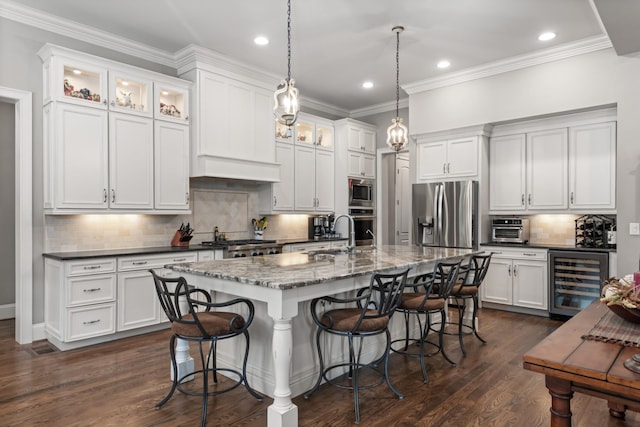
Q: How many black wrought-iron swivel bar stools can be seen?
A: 4